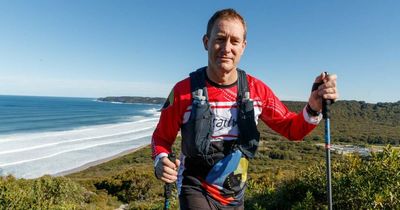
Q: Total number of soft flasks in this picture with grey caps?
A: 2